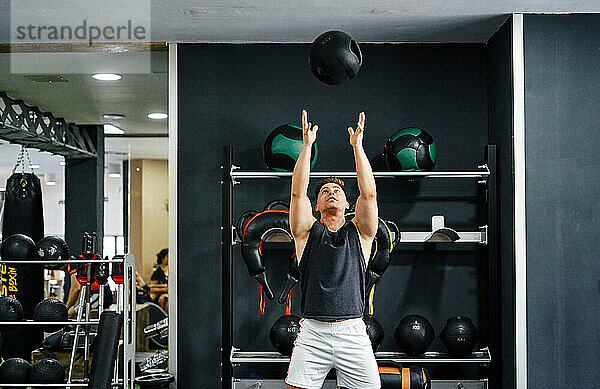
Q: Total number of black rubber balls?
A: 11